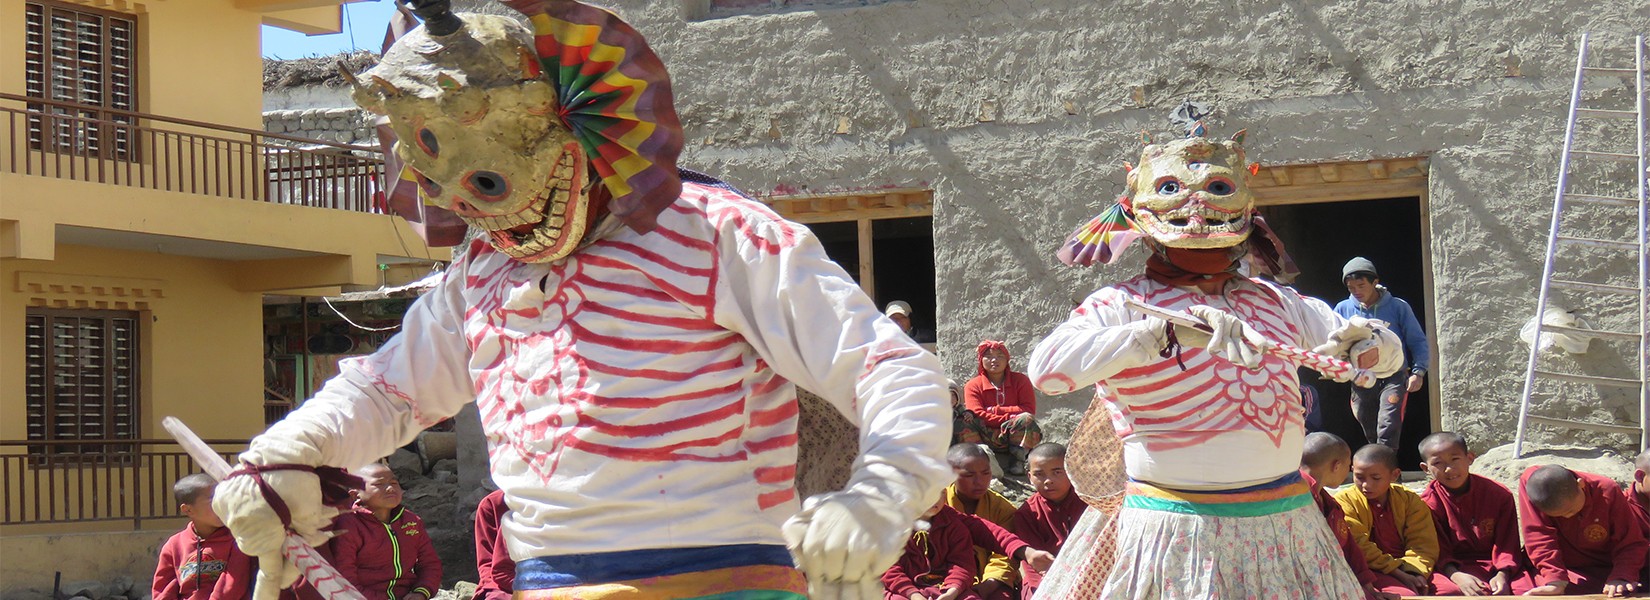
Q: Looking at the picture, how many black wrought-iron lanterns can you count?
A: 0